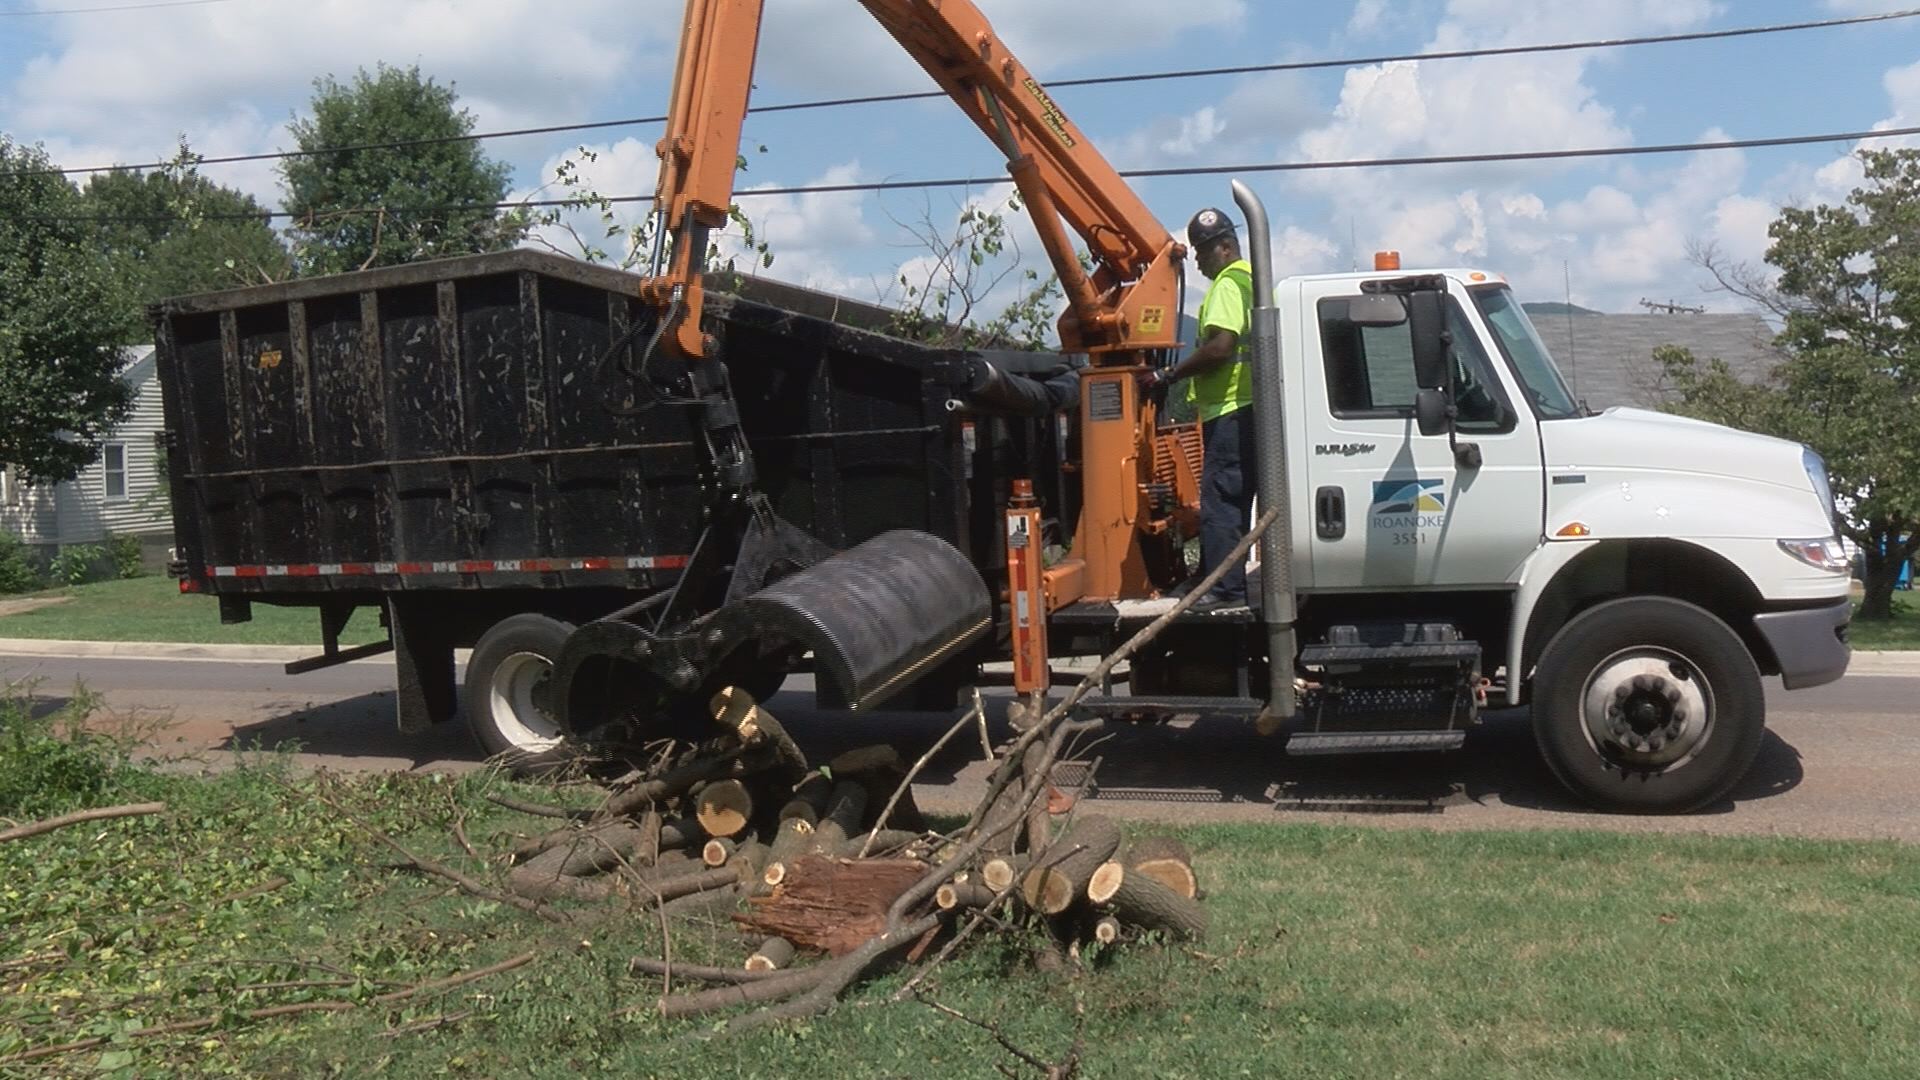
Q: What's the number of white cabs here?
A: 1